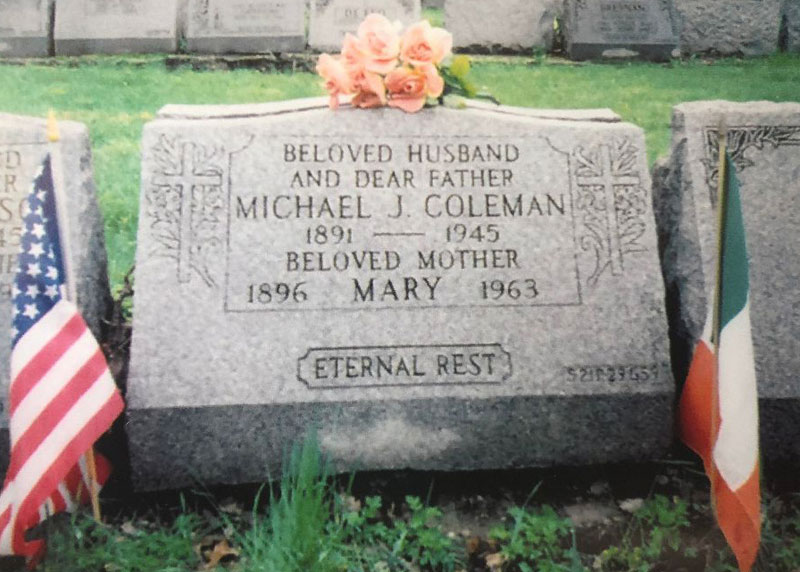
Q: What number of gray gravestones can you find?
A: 11